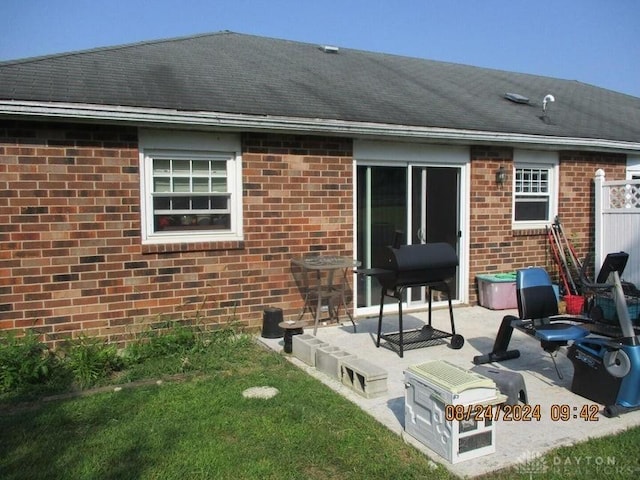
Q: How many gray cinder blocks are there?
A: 3